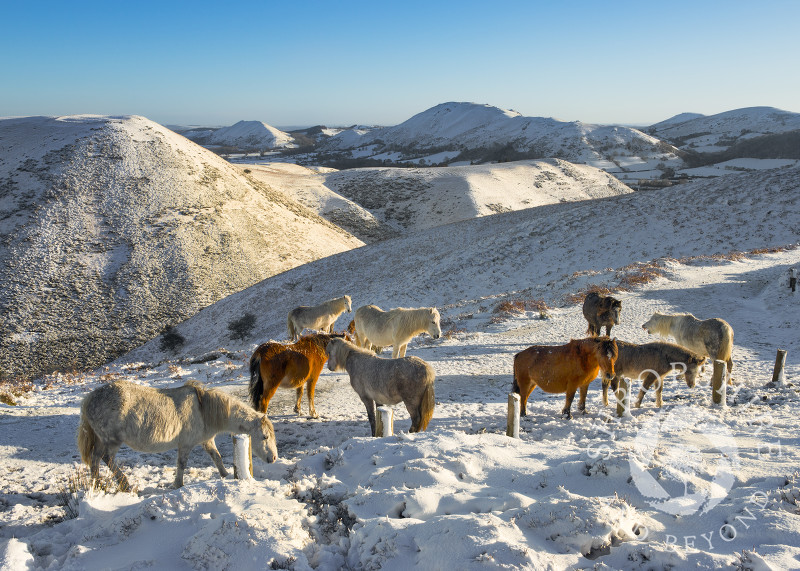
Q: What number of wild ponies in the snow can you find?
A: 9